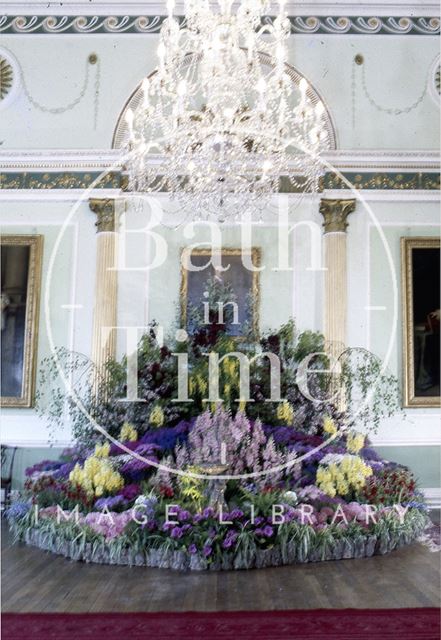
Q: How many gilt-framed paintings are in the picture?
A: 3